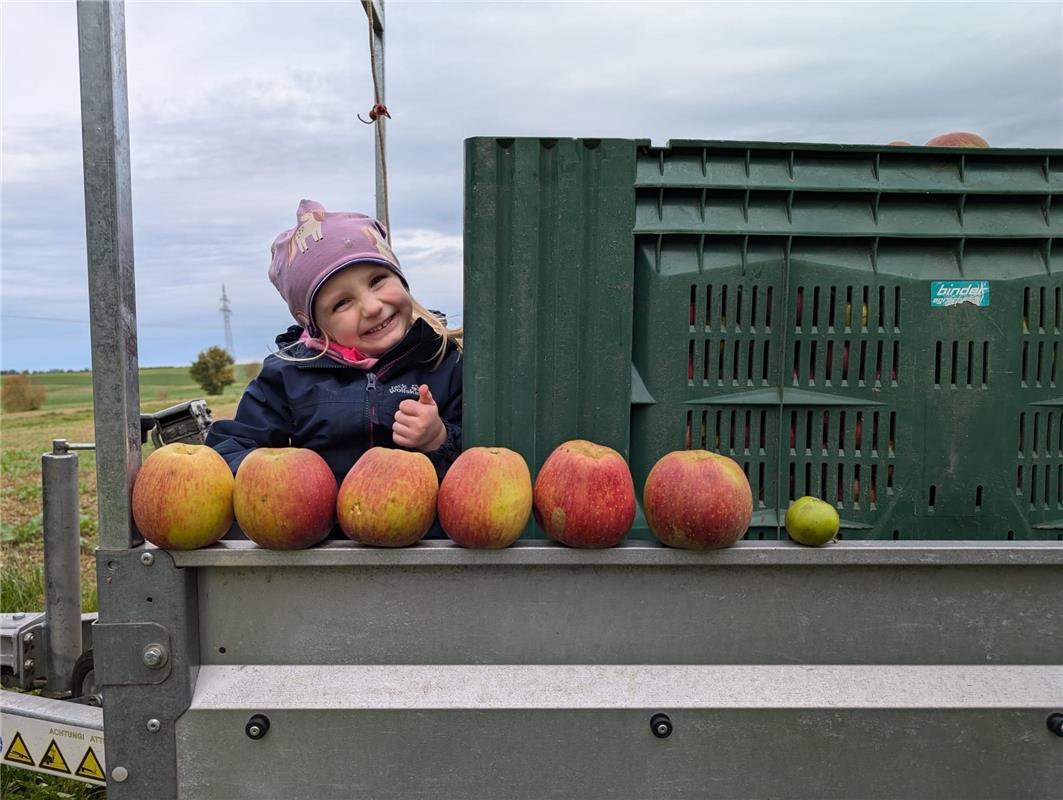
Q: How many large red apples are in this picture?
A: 6